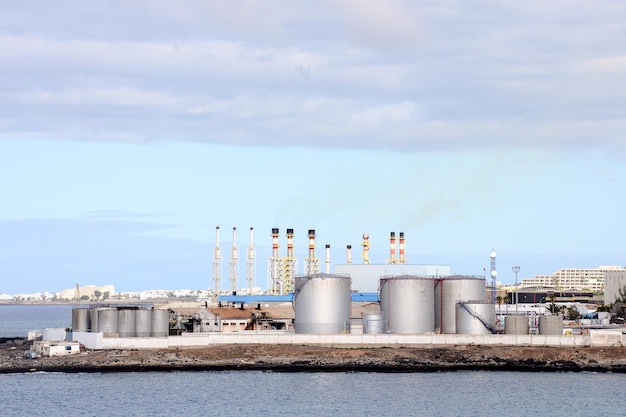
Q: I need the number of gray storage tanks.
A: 13